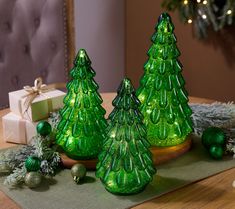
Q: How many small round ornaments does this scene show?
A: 6